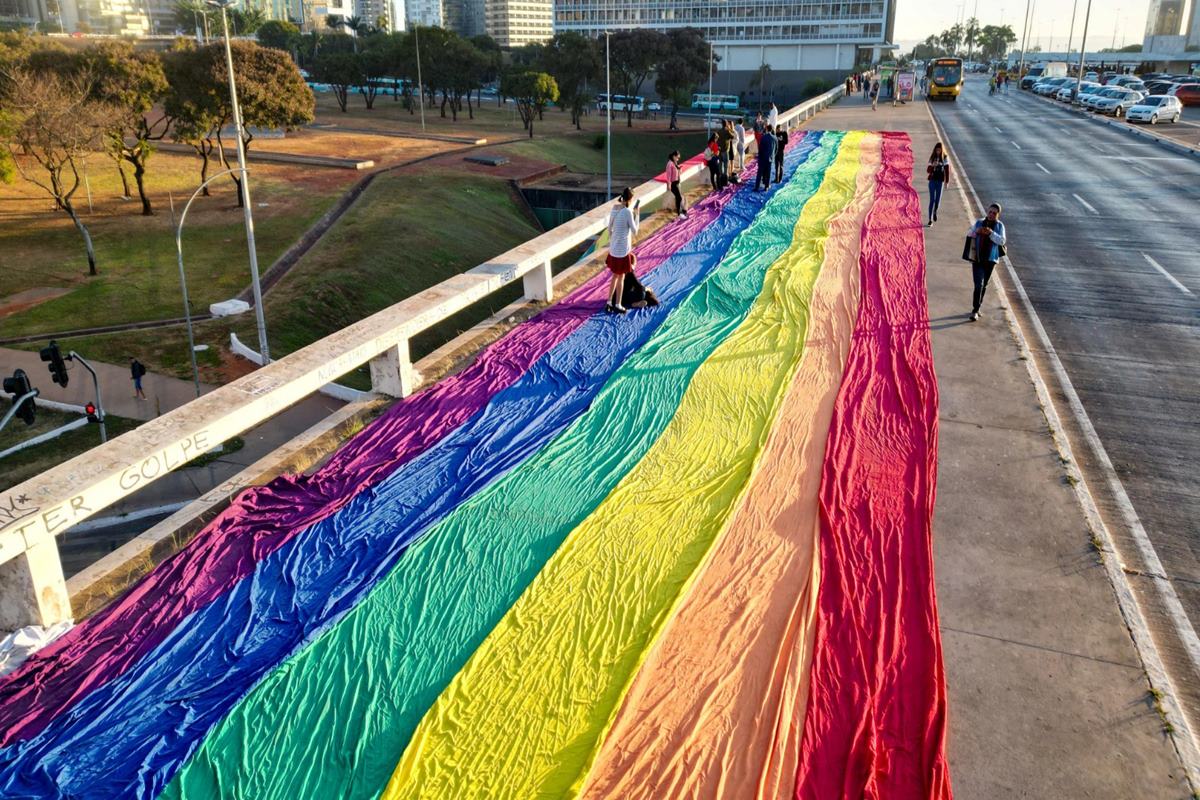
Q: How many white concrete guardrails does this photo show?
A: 1